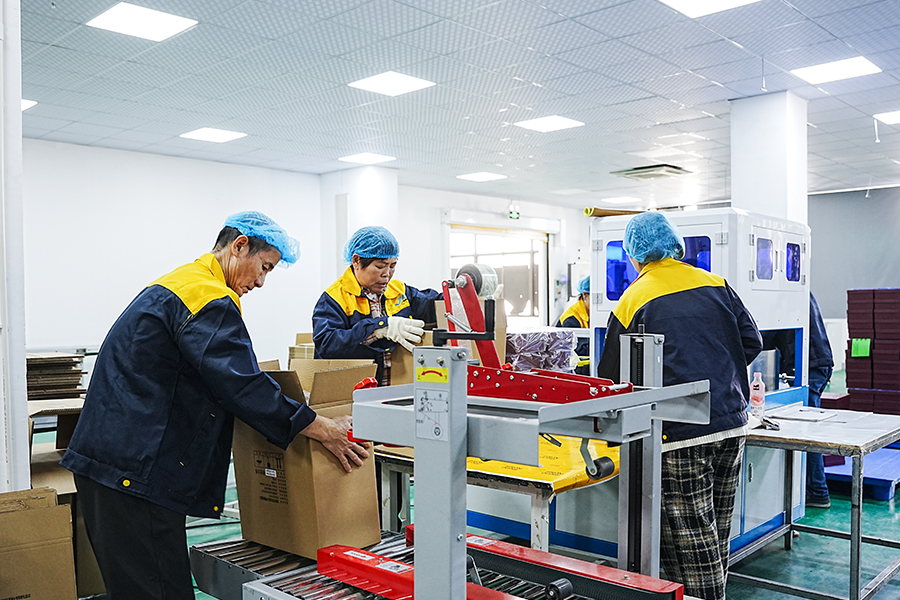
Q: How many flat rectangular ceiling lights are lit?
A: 11